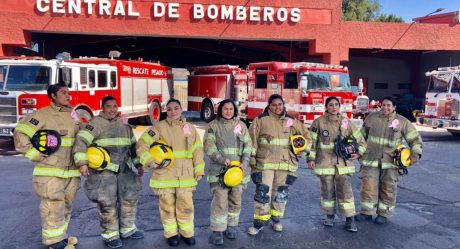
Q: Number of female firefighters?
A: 7